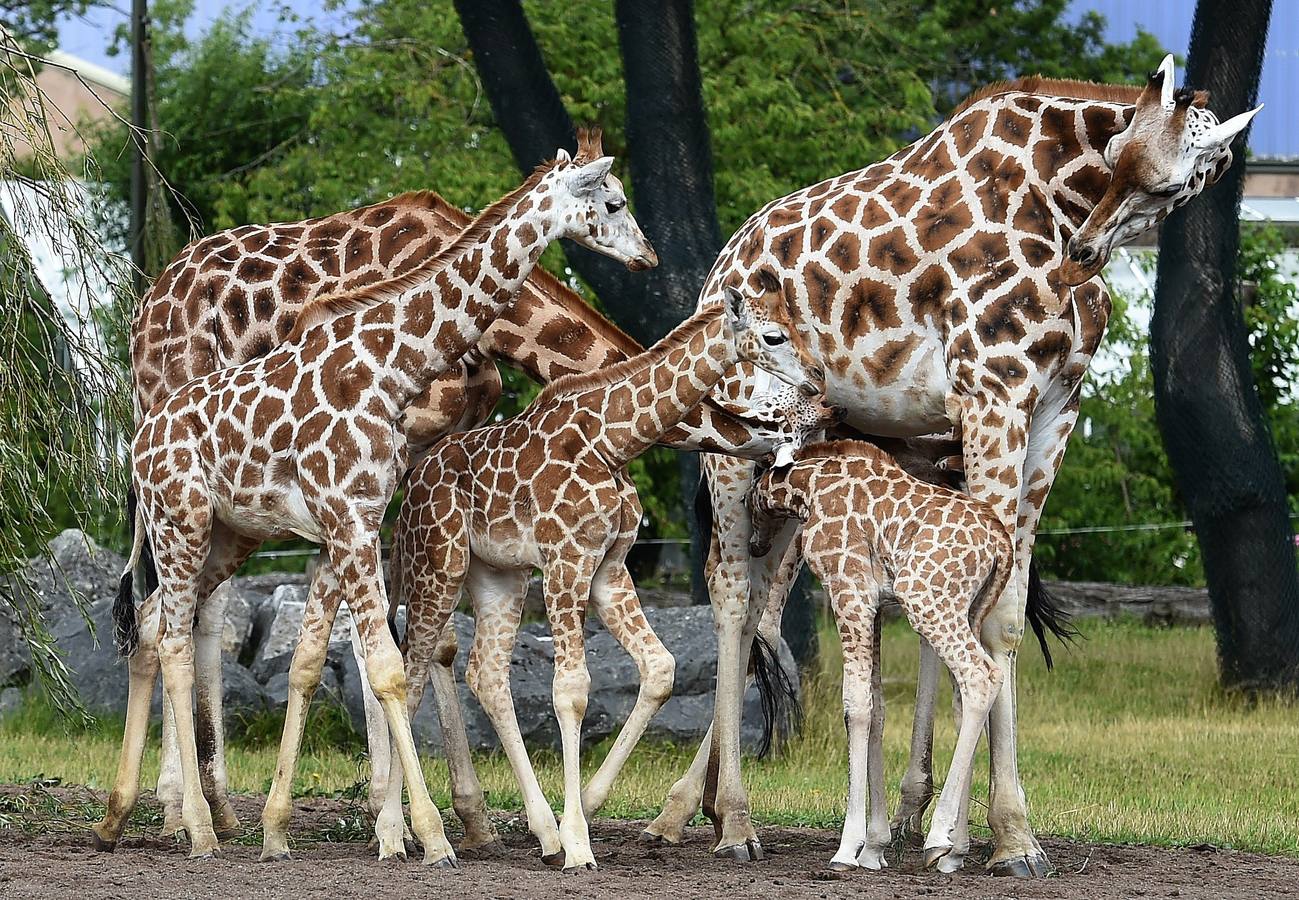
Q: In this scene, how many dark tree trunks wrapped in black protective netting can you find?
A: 3